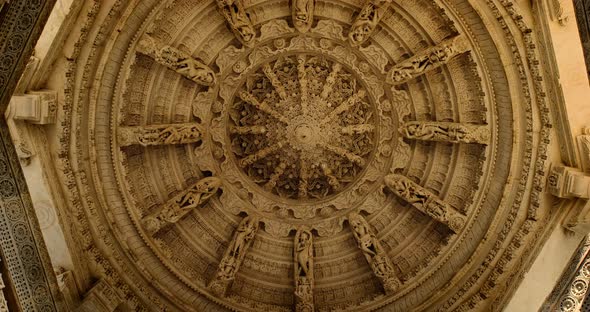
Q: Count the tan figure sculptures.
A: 12